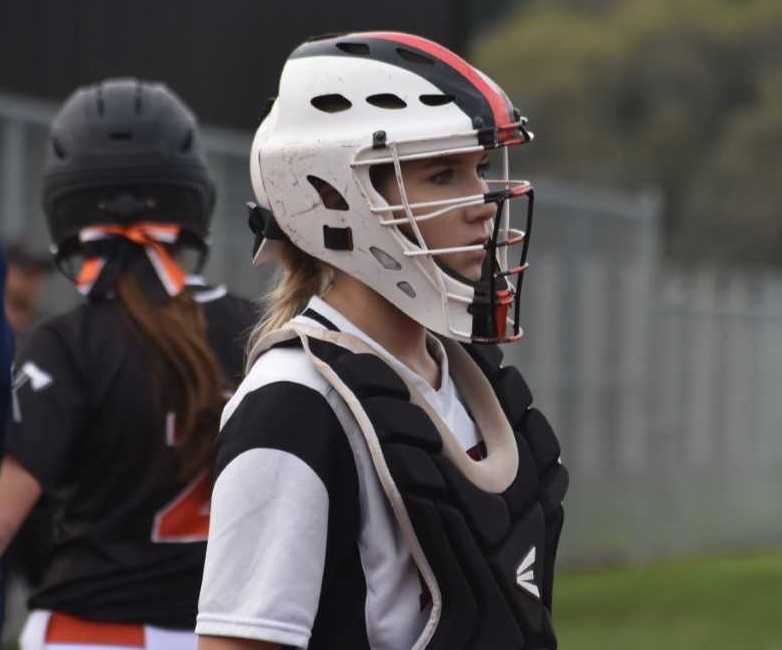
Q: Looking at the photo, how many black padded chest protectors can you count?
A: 1